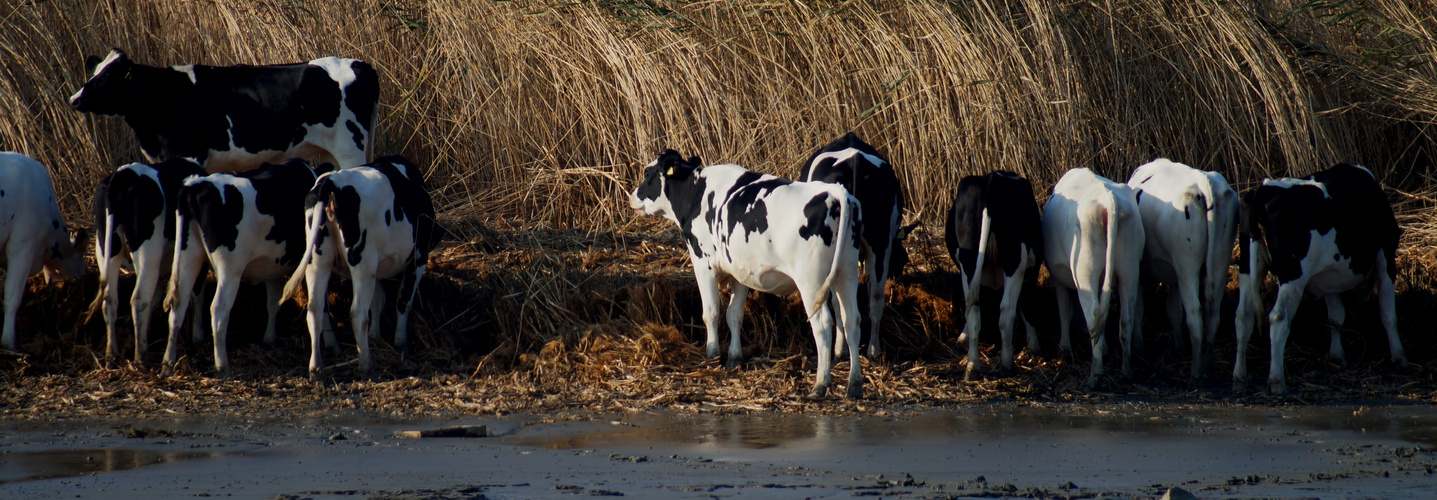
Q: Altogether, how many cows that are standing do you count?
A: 11